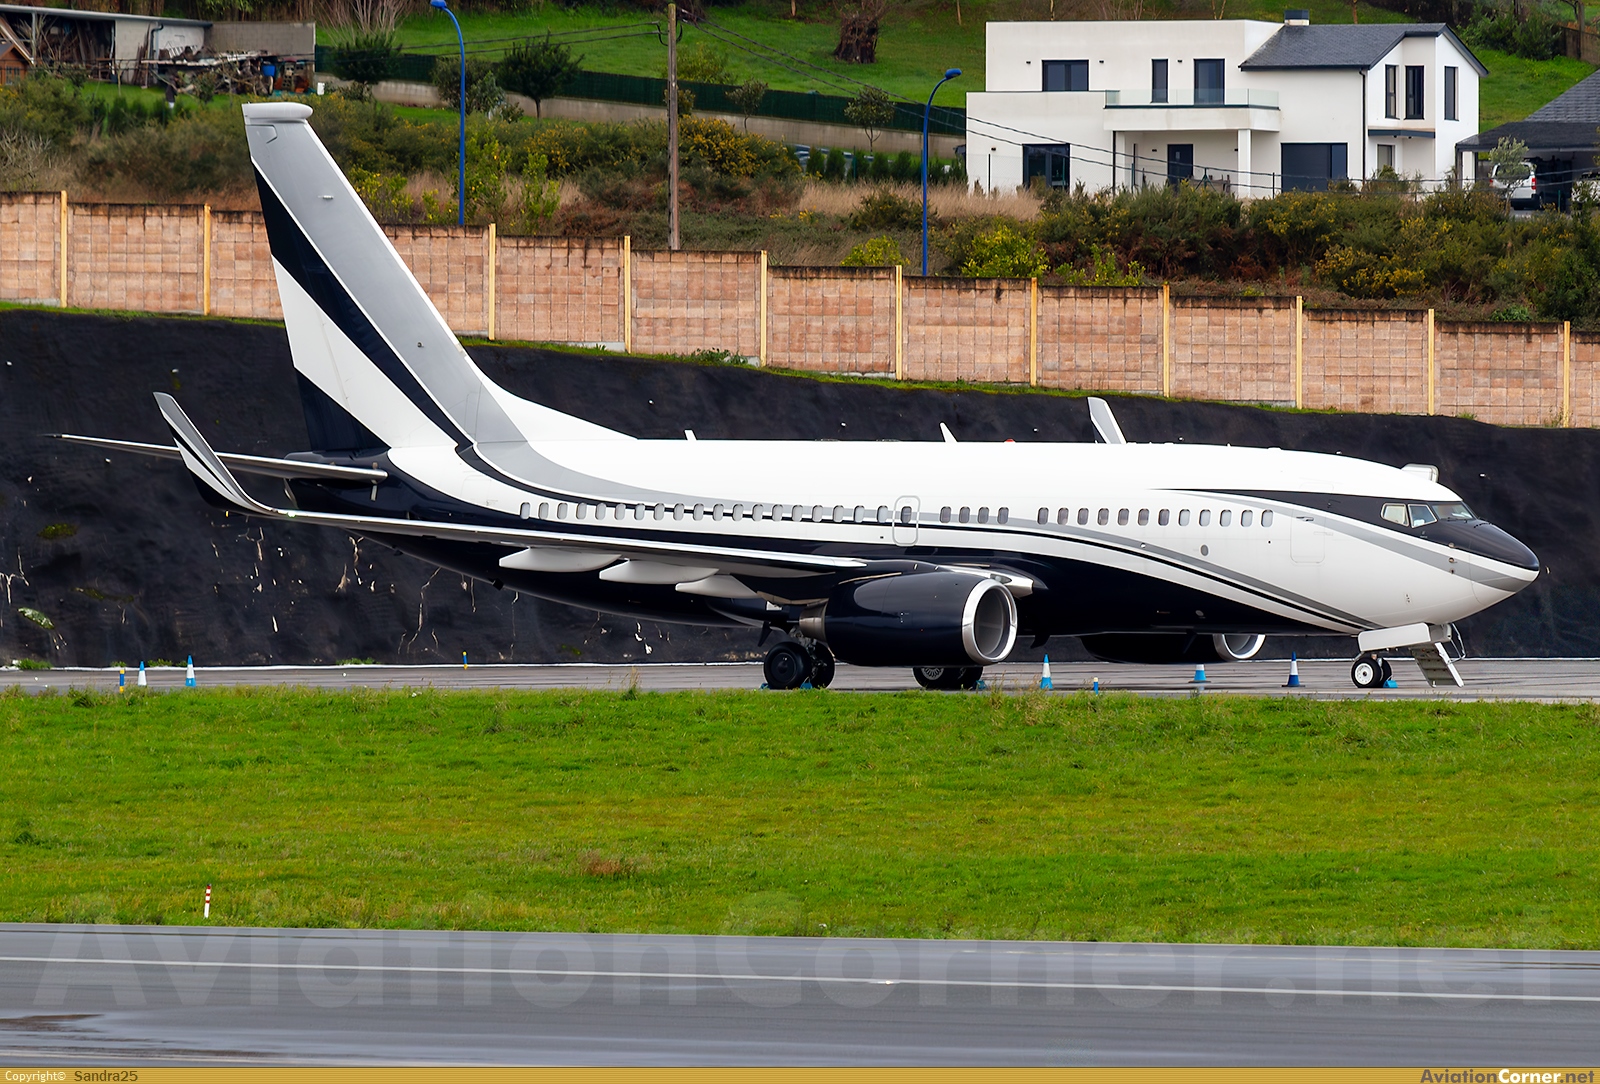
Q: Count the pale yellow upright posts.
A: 11